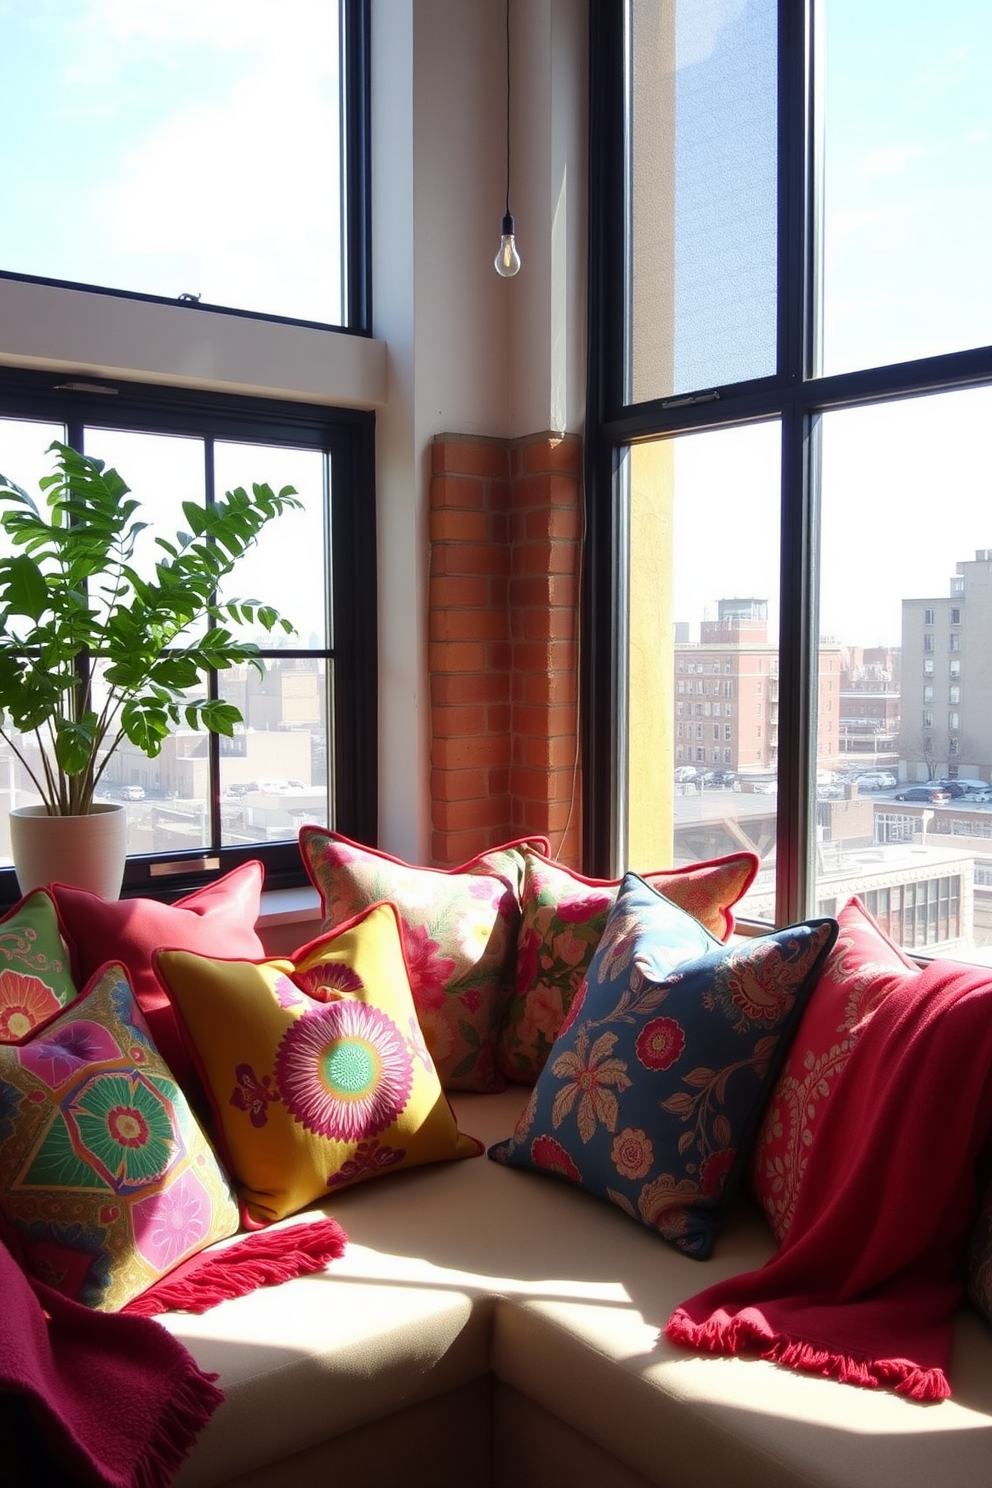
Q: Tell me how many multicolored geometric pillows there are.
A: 1